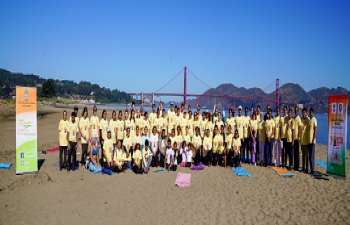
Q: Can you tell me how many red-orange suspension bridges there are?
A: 1